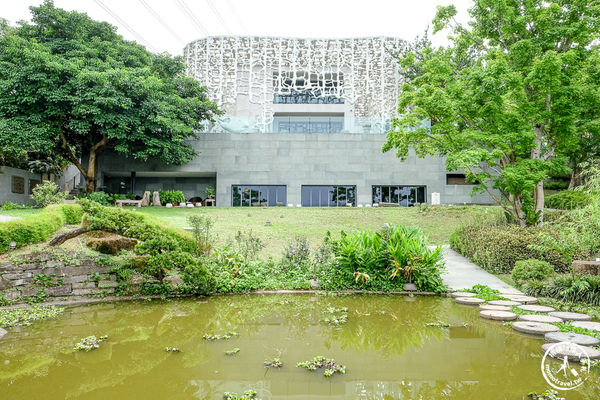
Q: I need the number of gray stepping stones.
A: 13